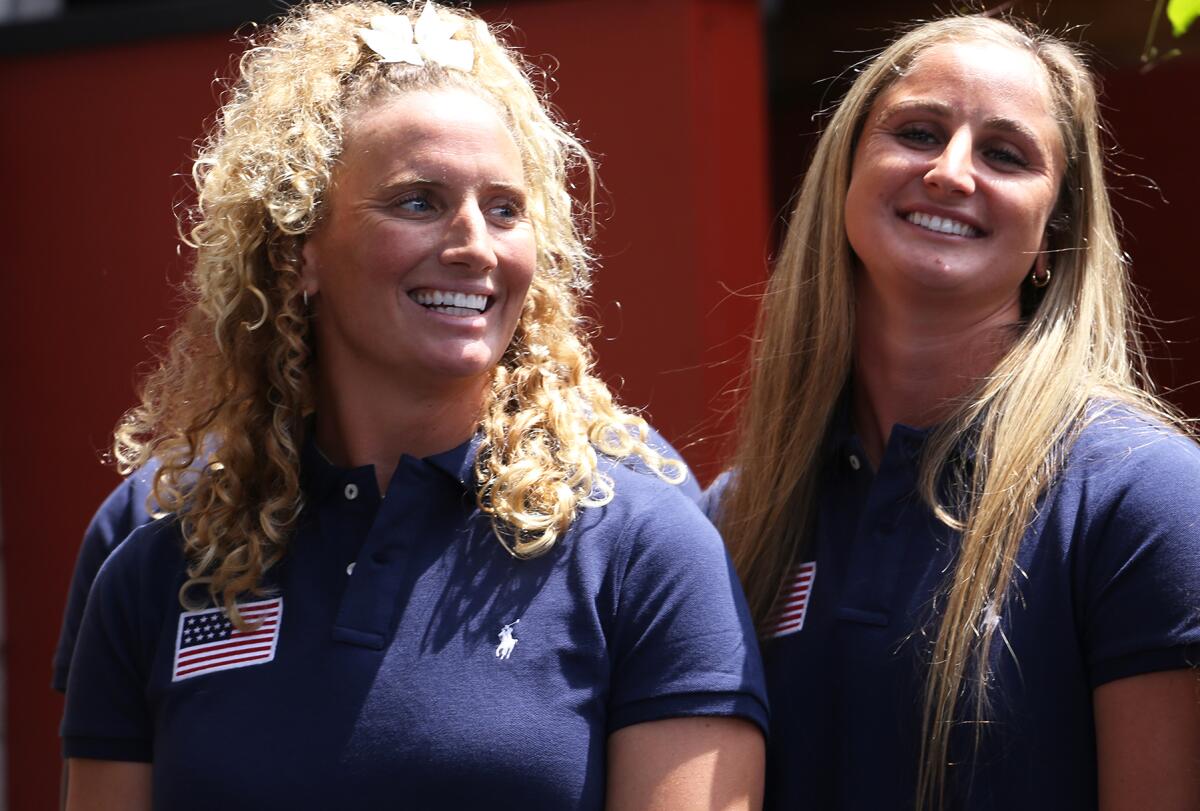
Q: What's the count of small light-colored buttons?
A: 3